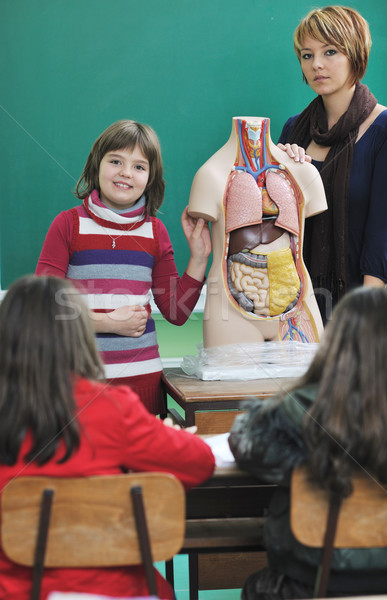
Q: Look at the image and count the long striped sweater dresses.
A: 1